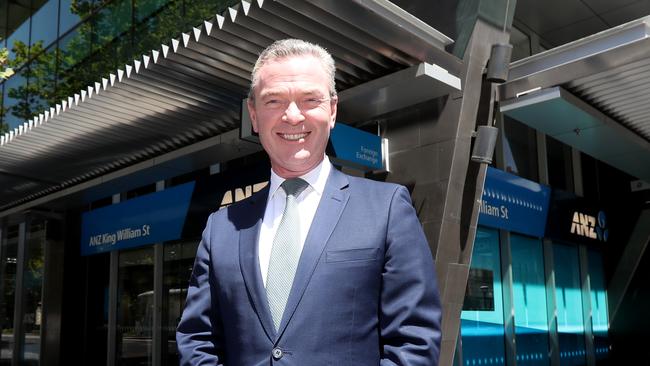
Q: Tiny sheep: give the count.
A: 0